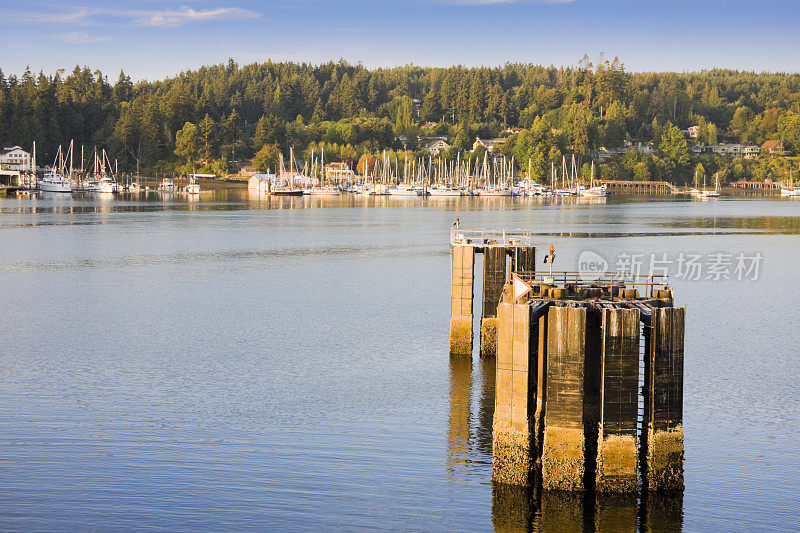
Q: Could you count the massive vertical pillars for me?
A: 7